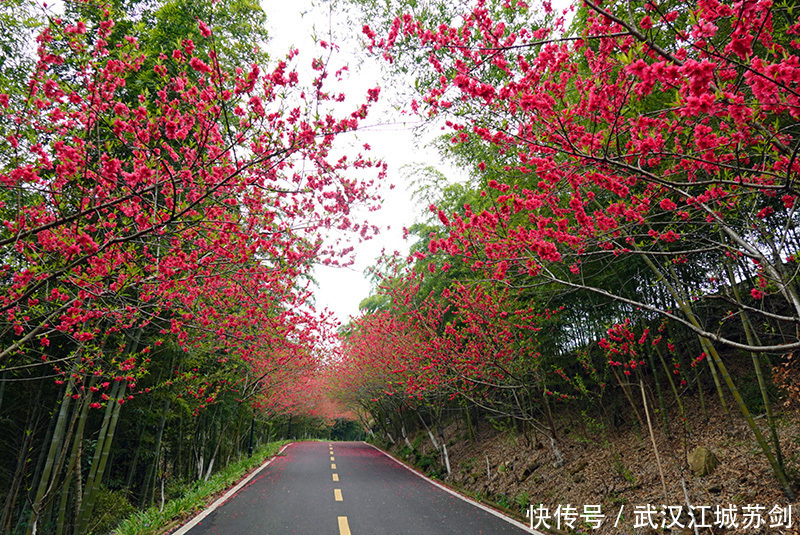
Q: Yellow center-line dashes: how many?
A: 8